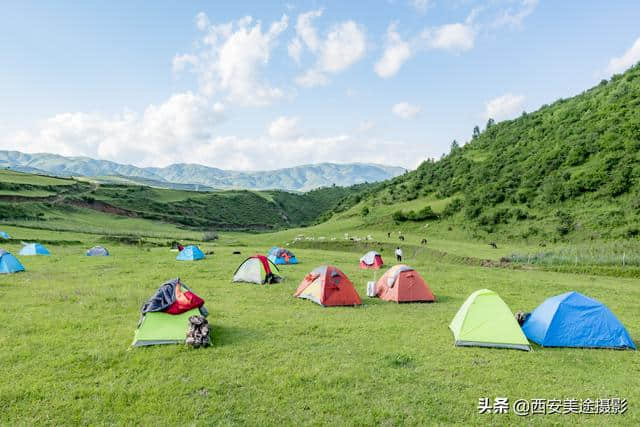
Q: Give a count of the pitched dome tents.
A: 13